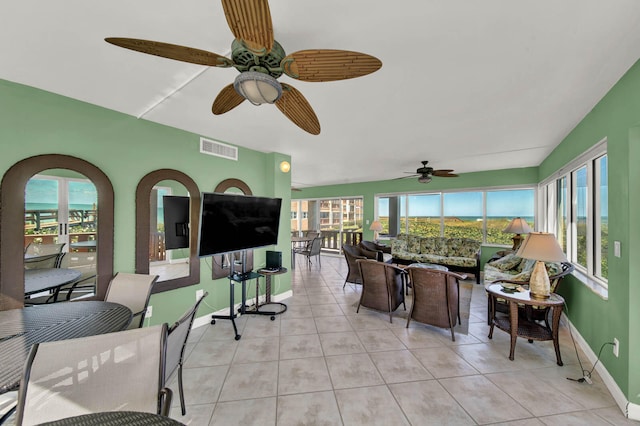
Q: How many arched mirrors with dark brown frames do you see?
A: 3